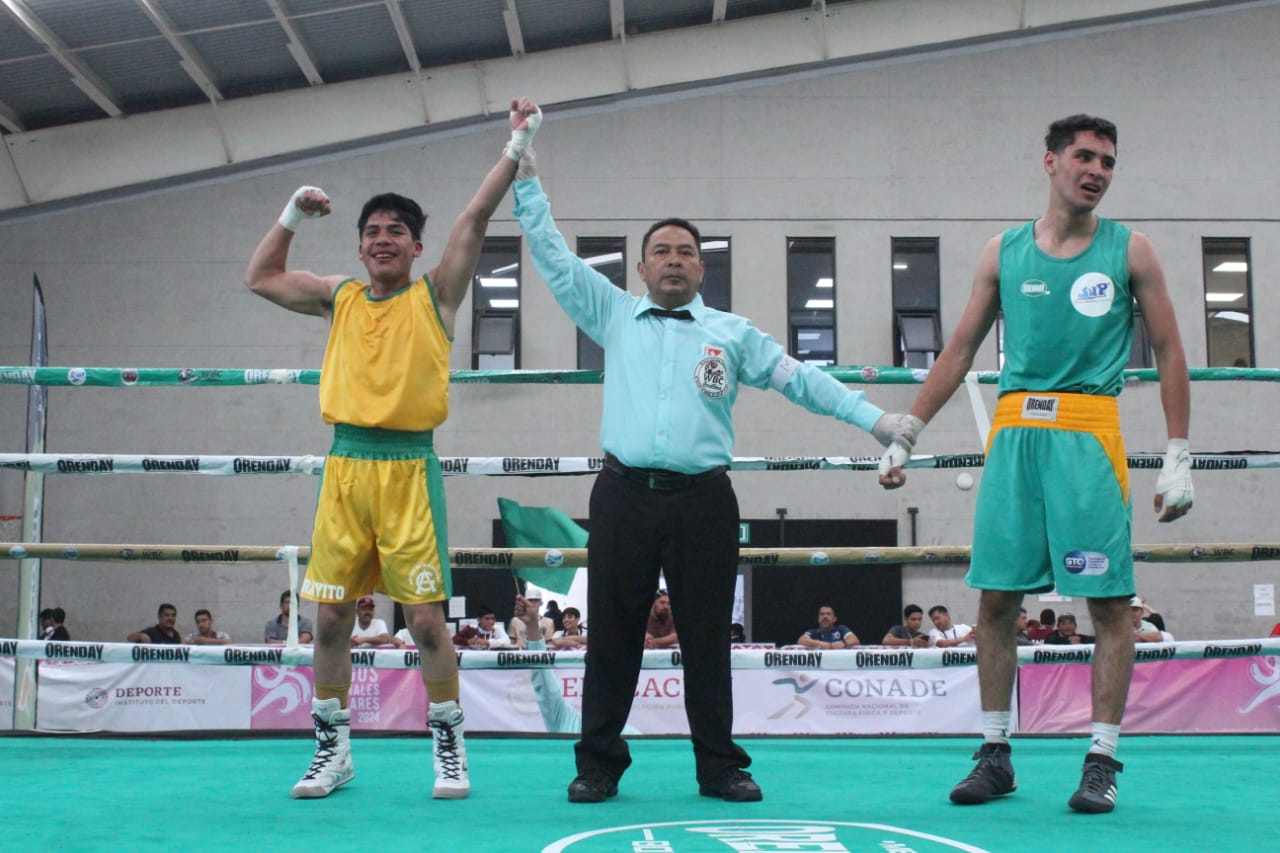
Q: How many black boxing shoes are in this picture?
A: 2